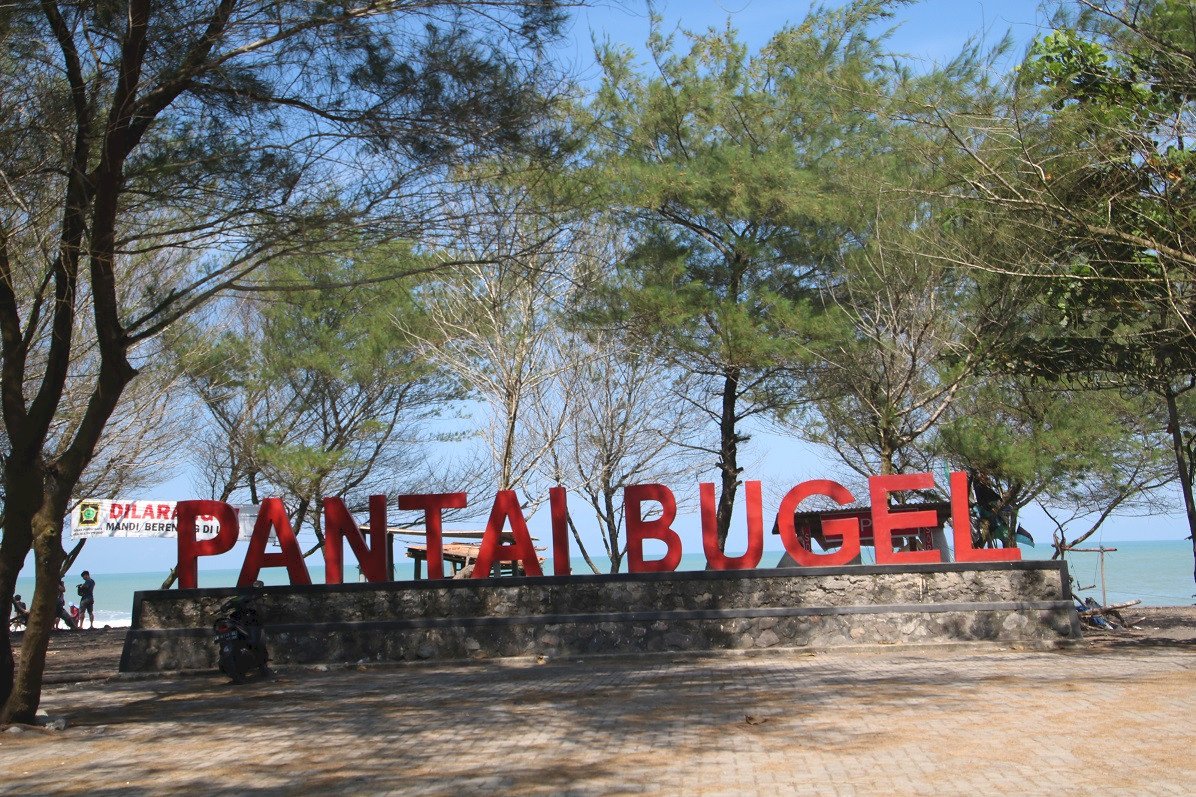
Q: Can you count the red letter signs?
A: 11